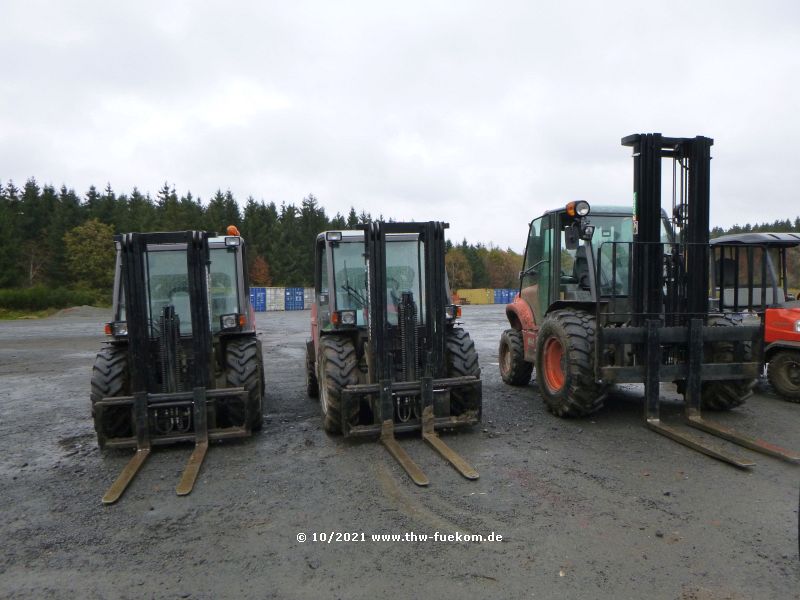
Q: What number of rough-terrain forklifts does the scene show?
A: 3